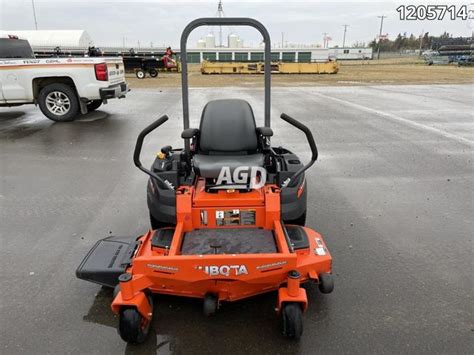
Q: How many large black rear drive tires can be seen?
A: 2